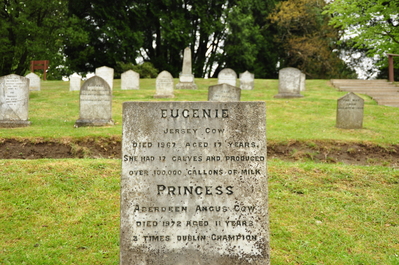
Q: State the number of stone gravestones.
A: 15